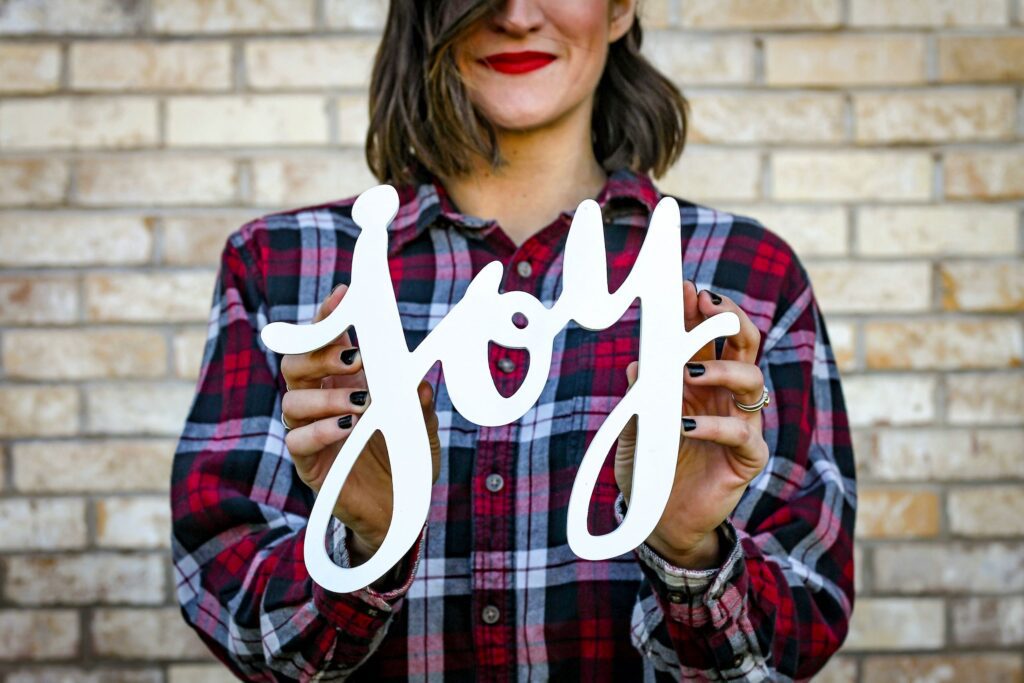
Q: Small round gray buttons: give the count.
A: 4